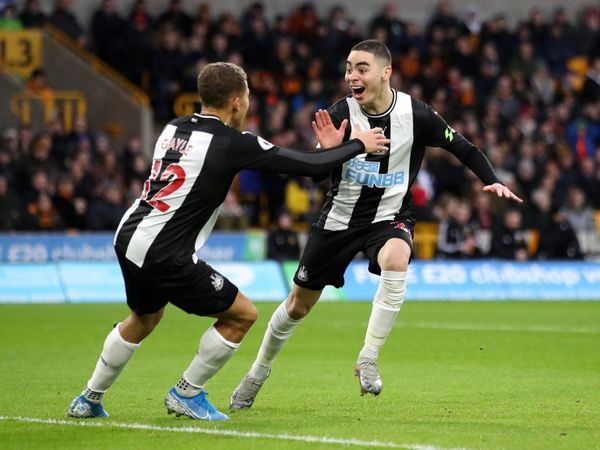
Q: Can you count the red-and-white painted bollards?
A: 0